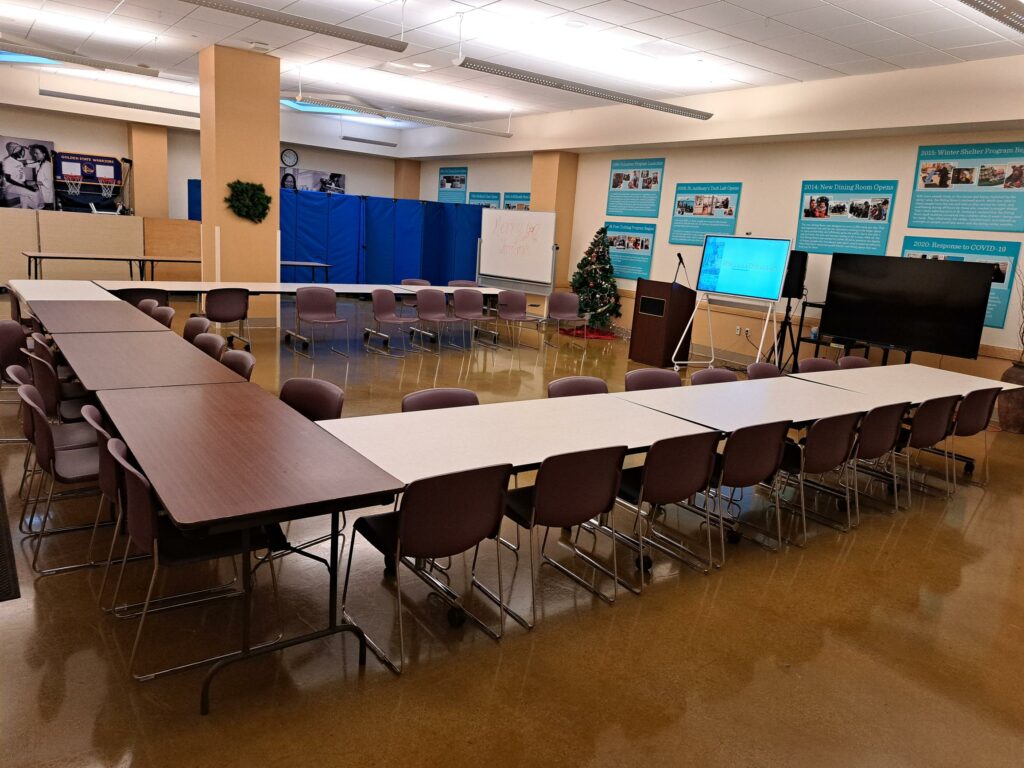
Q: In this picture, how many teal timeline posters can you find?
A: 9